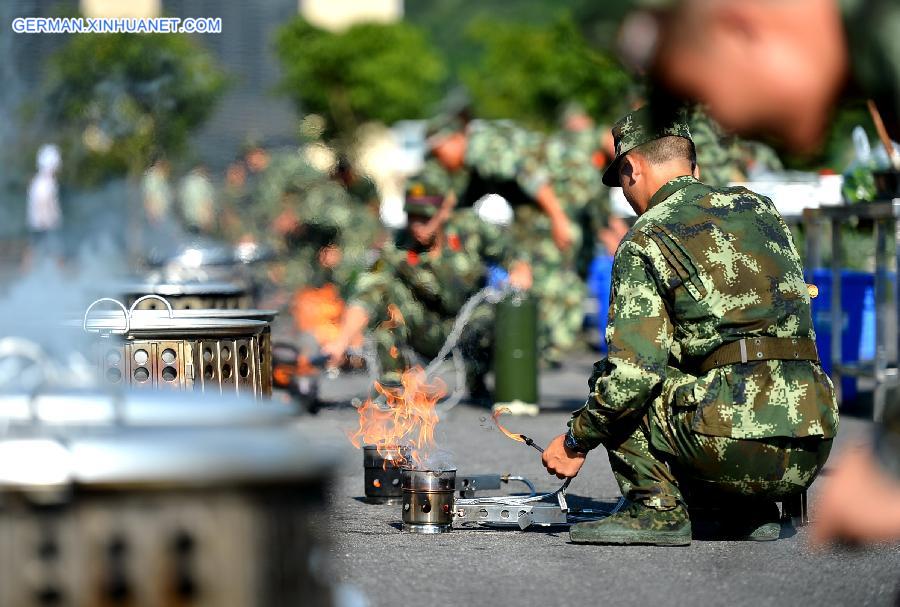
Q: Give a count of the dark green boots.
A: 2